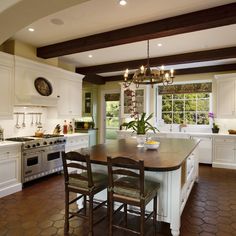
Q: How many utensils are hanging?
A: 5